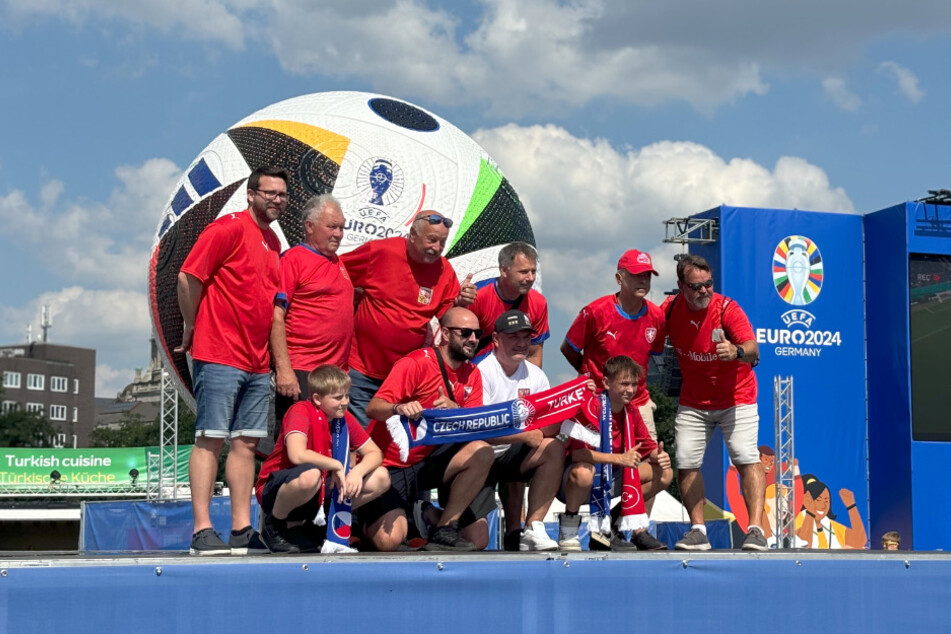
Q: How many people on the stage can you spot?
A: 10